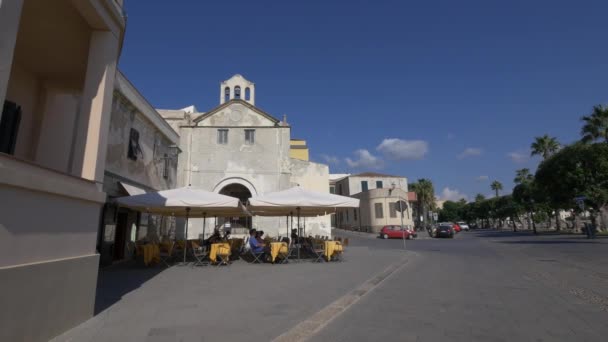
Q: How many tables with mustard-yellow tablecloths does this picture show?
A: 4